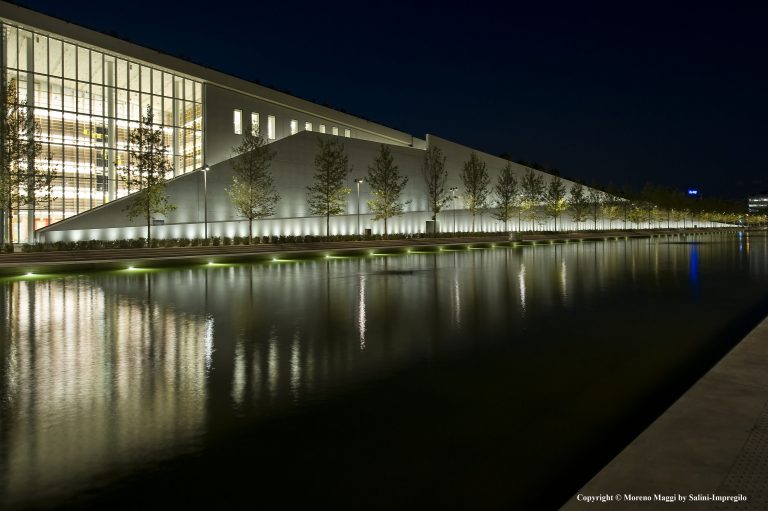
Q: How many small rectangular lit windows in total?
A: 8